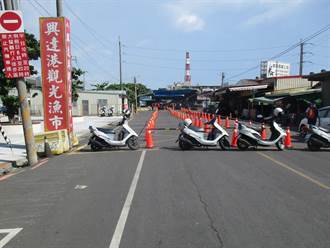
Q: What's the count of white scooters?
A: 4